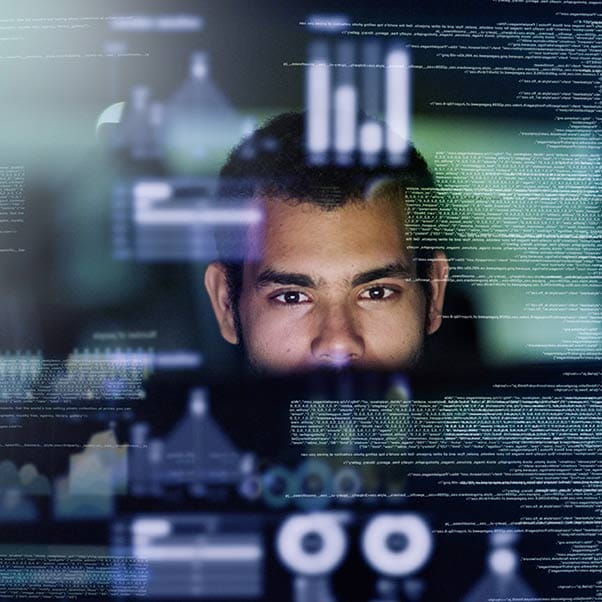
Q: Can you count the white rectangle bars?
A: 4